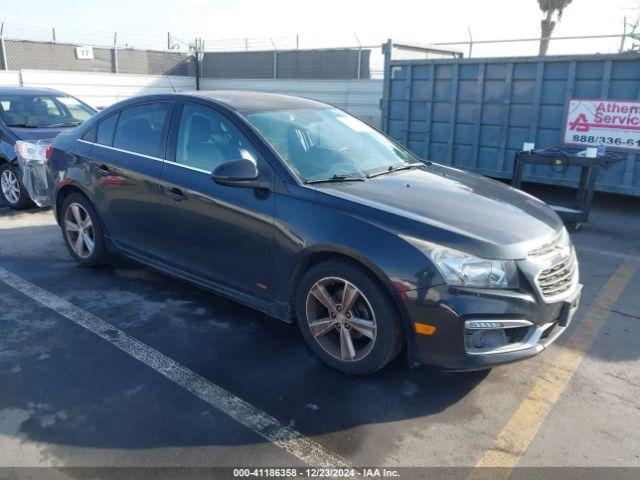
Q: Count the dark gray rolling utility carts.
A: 1